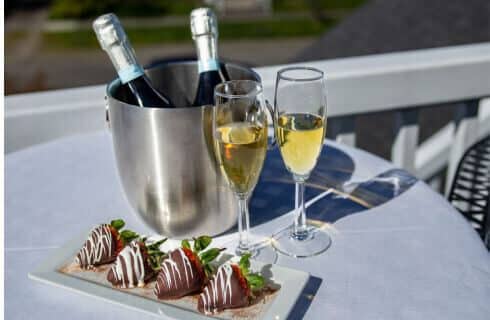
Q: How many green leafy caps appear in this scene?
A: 4